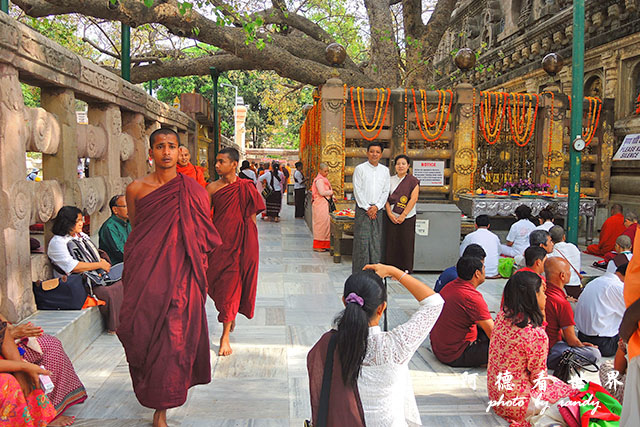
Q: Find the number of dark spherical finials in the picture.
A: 3